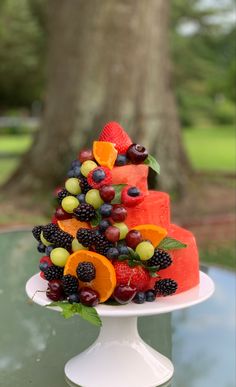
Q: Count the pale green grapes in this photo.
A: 9